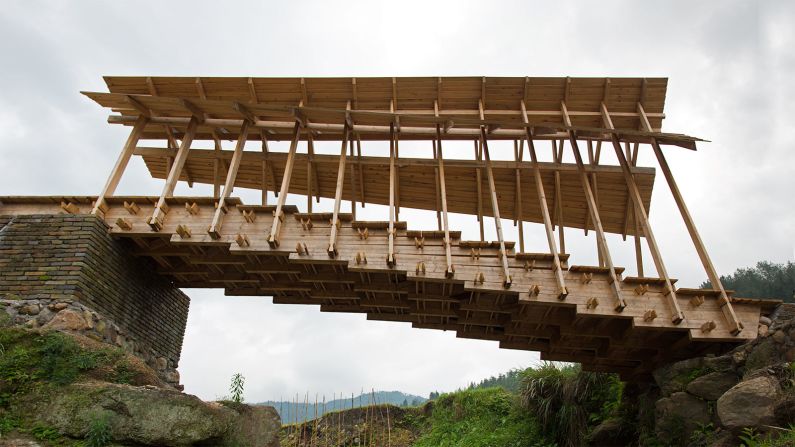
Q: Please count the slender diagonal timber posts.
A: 12